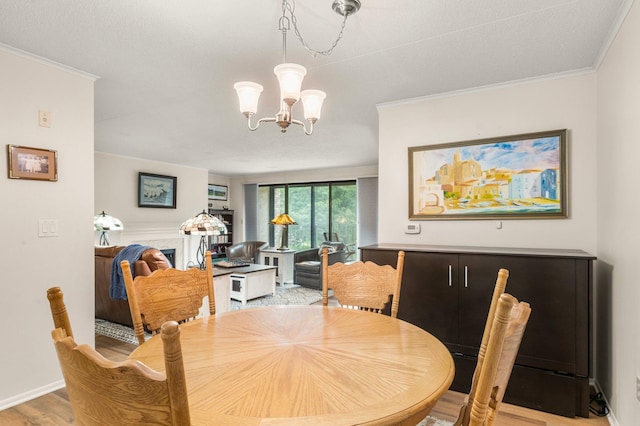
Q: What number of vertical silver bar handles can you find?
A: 2